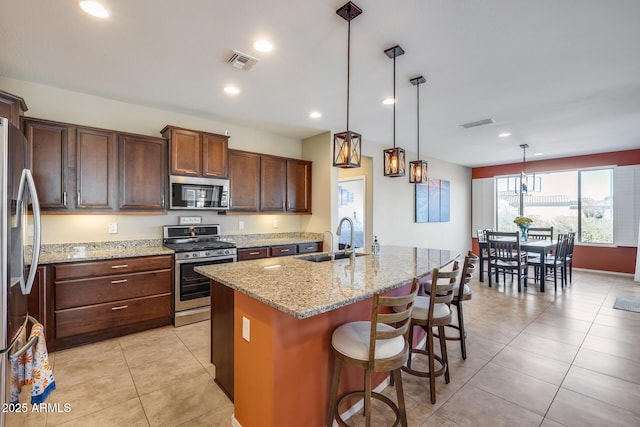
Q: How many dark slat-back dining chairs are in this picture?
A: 6